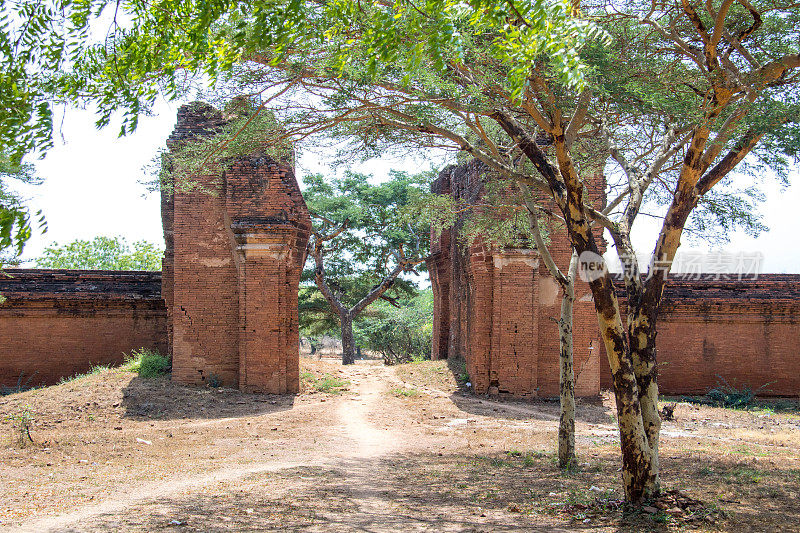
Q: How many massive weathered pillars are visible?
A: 2